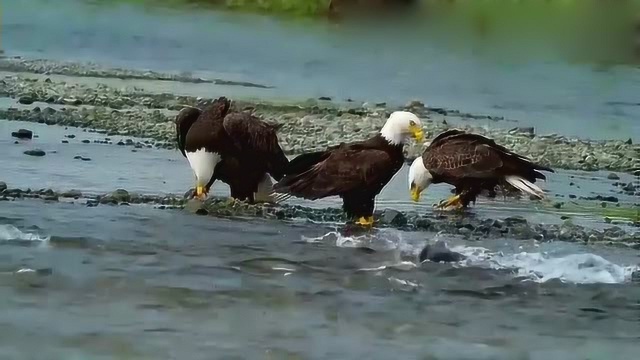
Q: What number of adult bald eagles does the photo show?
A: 3